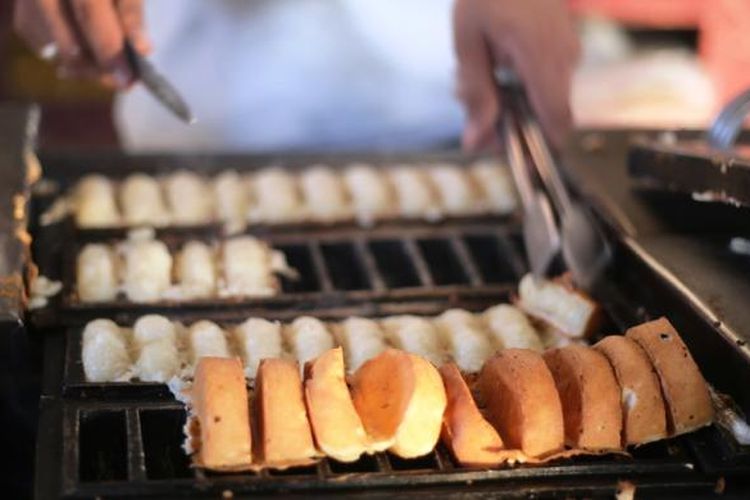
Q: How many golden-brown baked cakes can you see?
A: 9